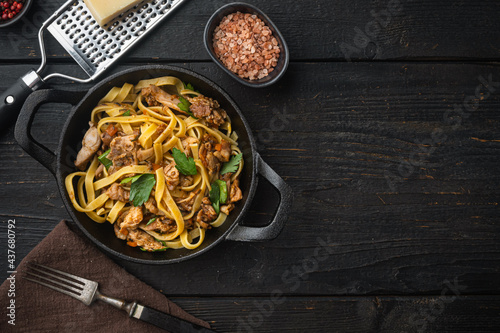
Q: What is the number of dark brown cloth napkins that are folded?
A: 1